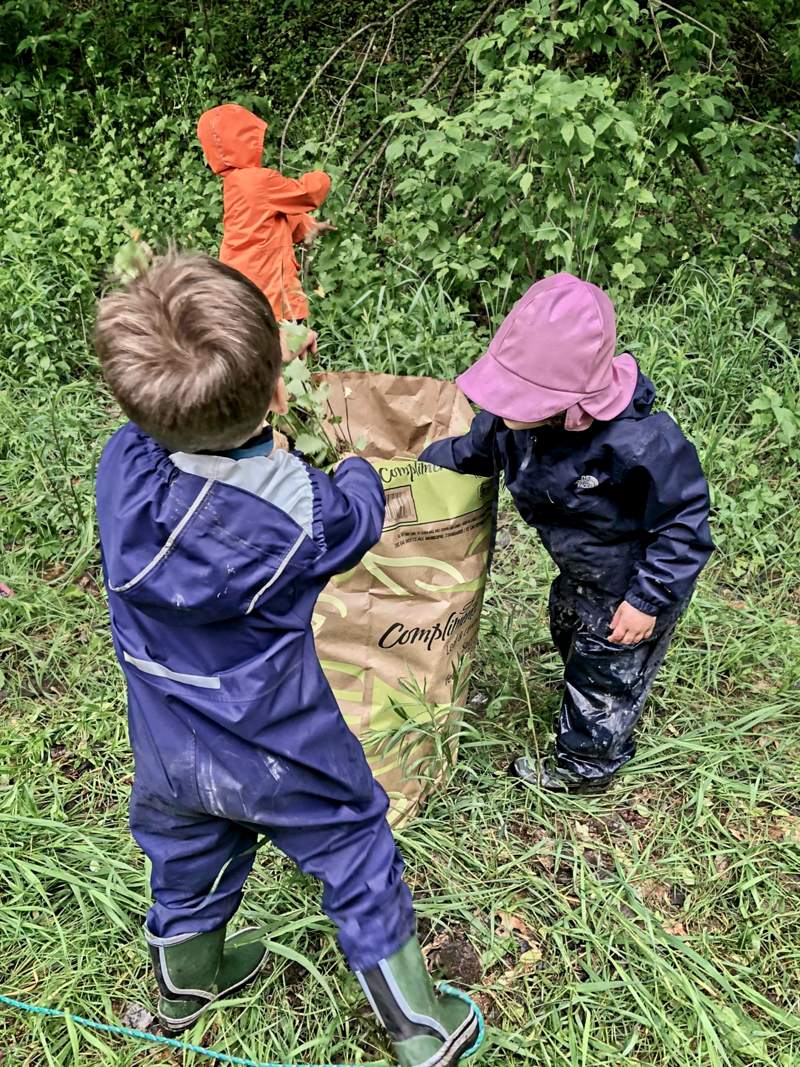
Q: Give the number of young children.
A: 3